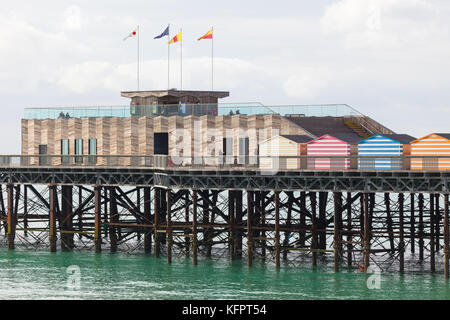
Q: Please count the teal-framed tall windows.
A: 3